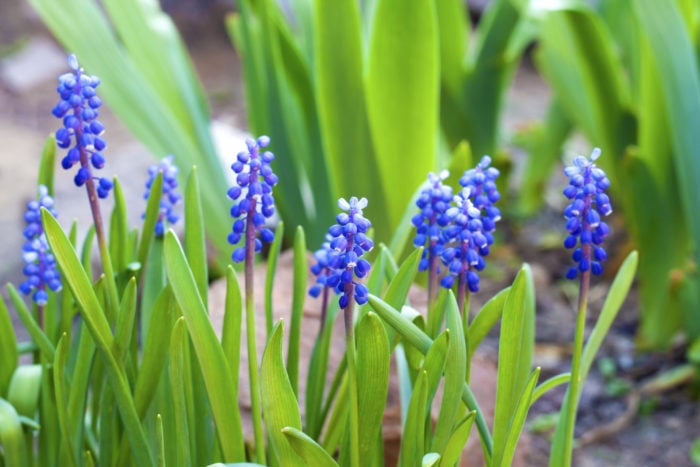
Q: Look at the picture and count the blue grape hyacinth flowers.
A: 10